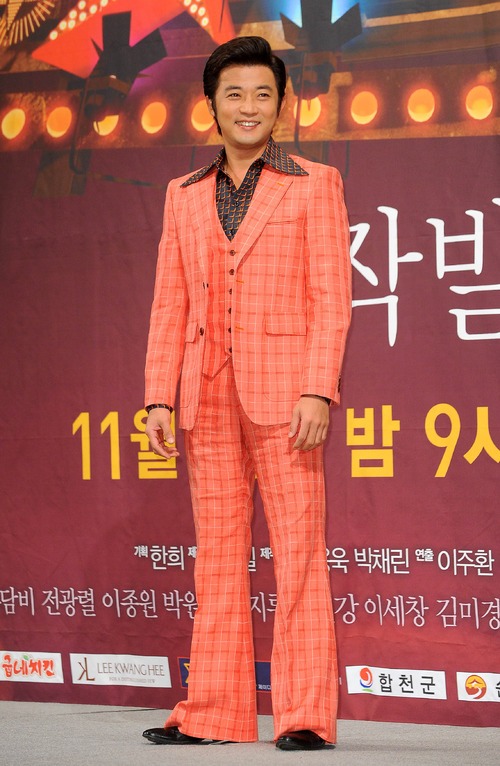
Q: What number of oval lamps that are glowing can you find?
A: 9